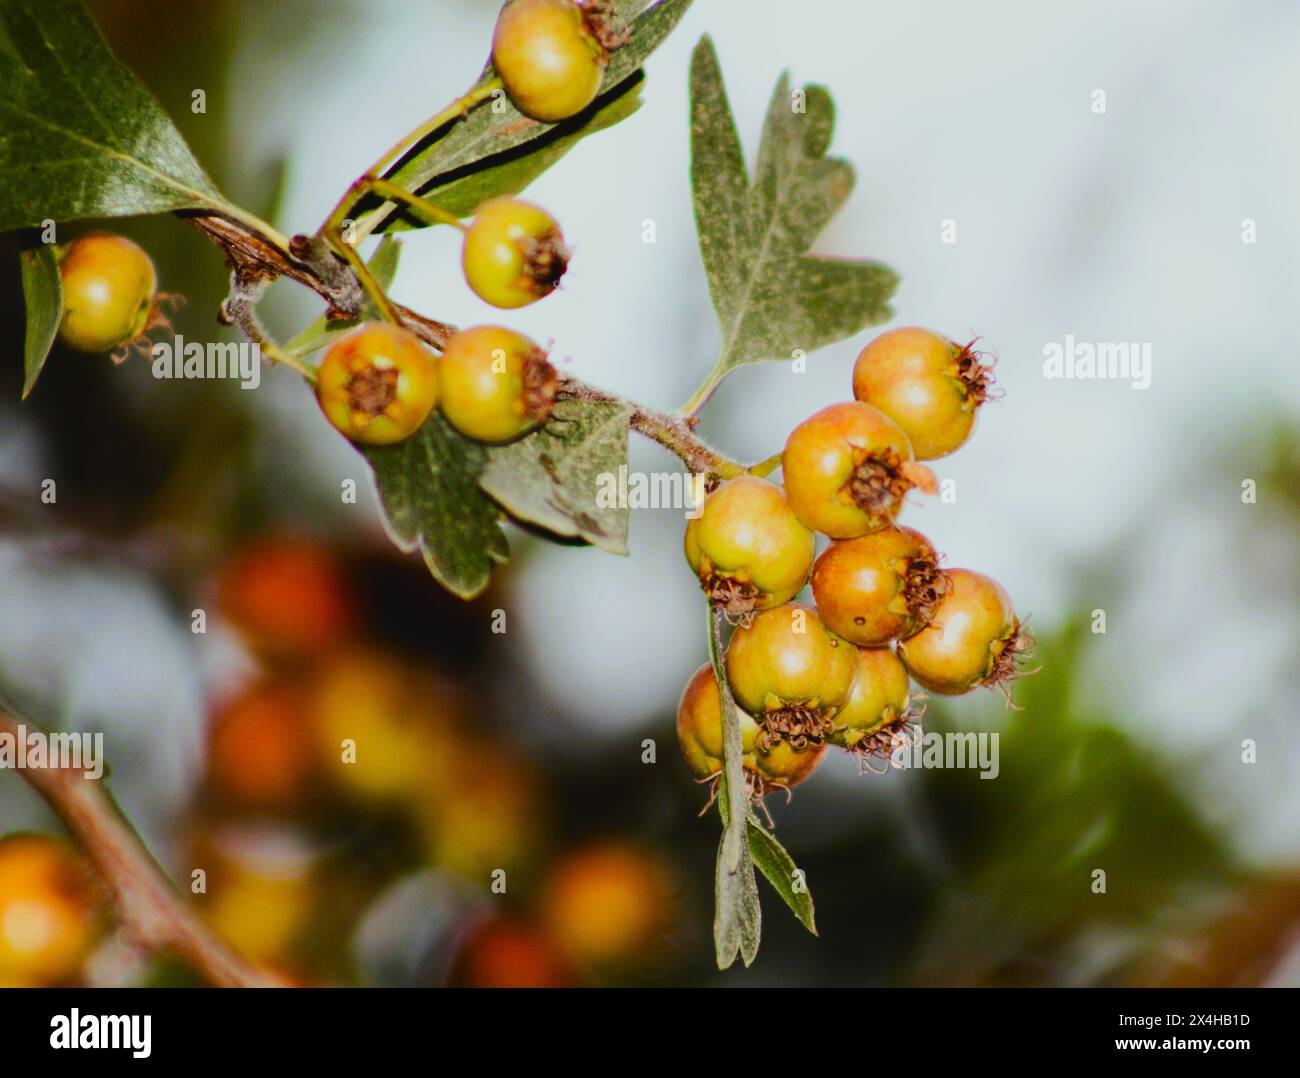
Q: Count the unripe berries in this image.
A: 13